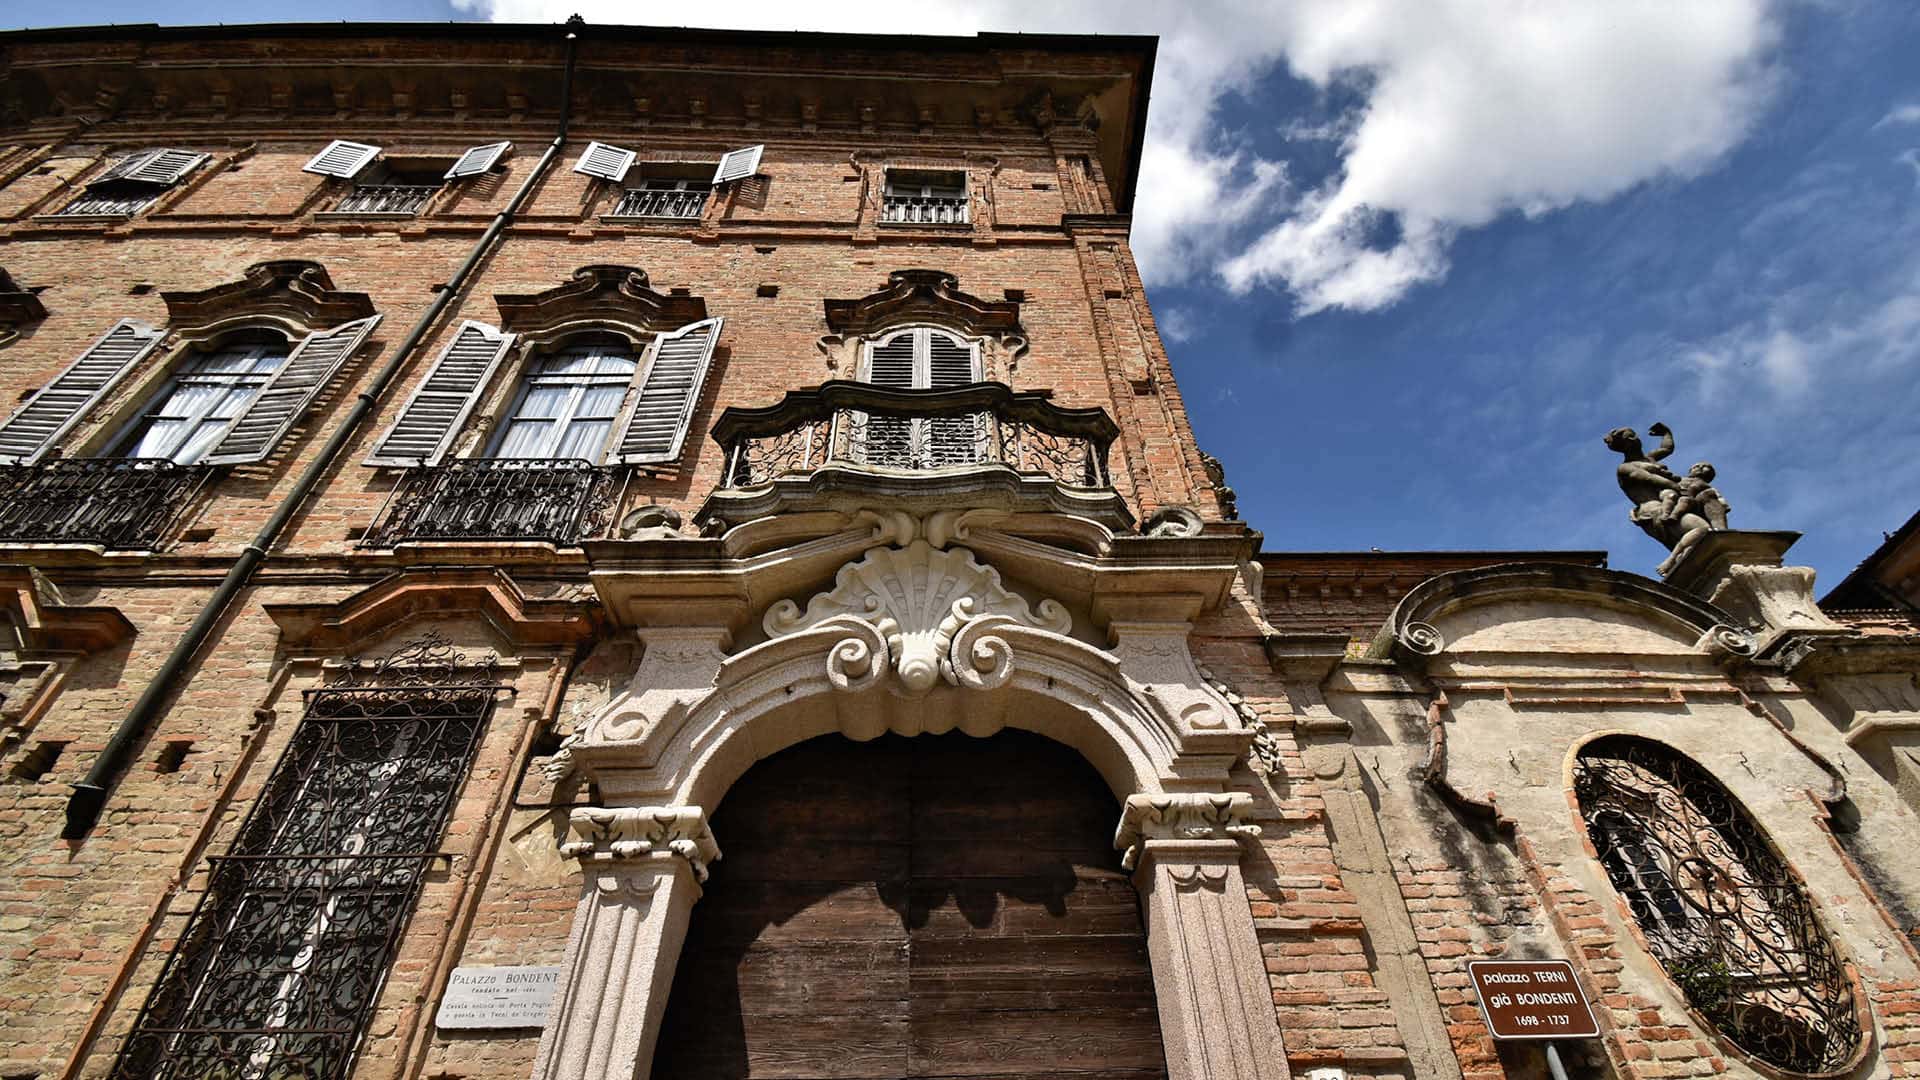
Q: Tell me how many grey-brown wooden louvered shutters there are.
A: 12